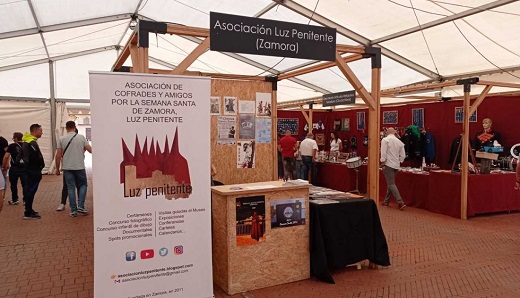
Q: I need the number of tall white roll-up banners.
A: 1